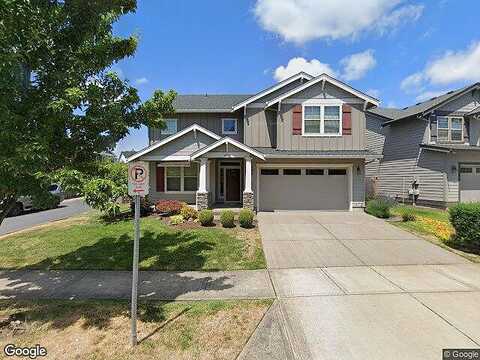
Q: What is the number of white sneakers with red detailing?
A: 0